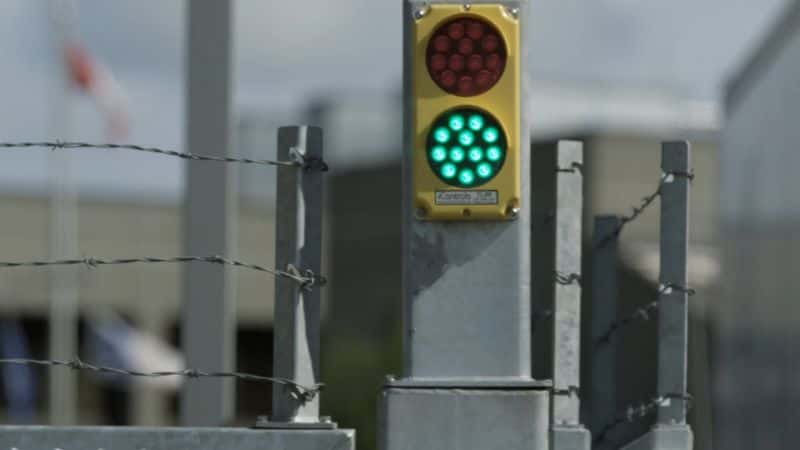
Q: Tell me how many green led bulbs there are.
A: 12